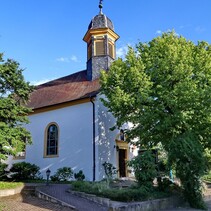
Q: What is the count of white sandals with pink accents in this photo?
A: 0